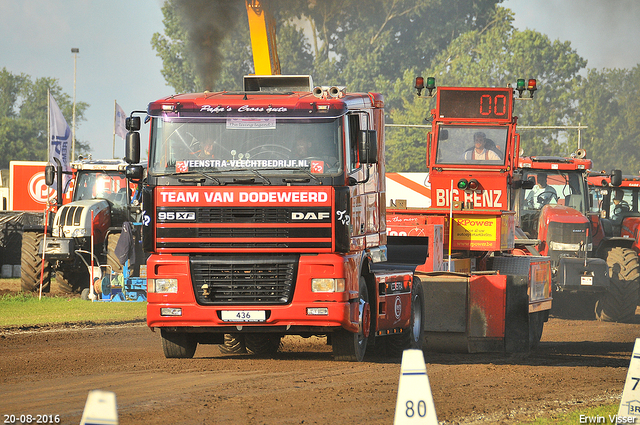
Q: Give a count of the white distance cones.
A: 3